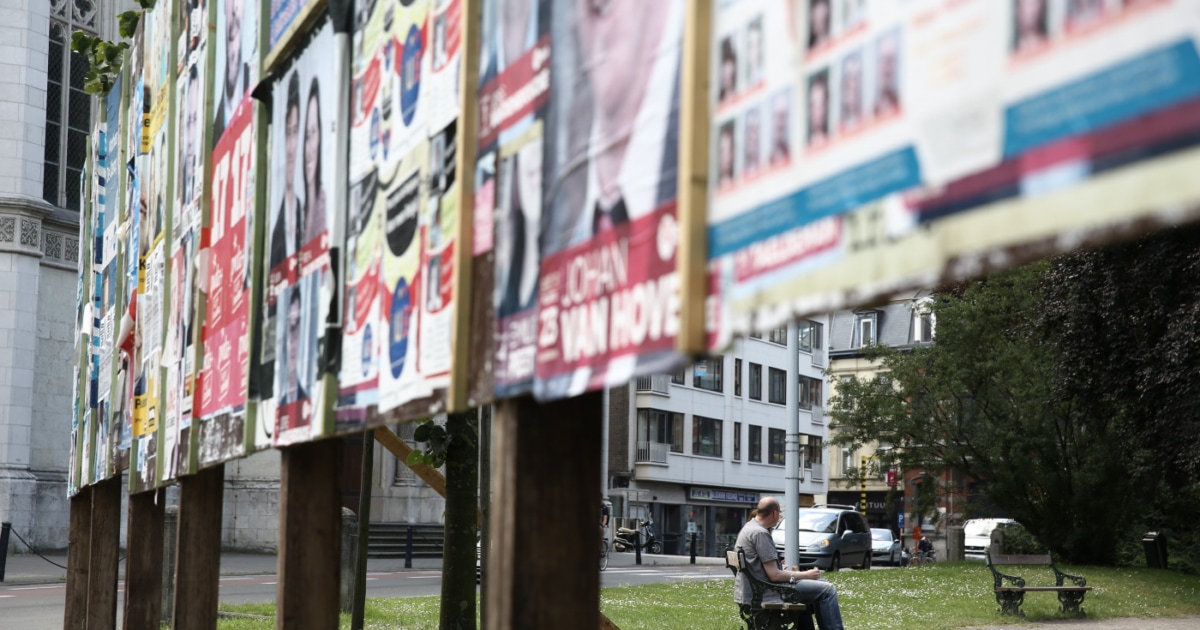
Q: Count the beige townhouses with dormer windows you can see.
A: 1